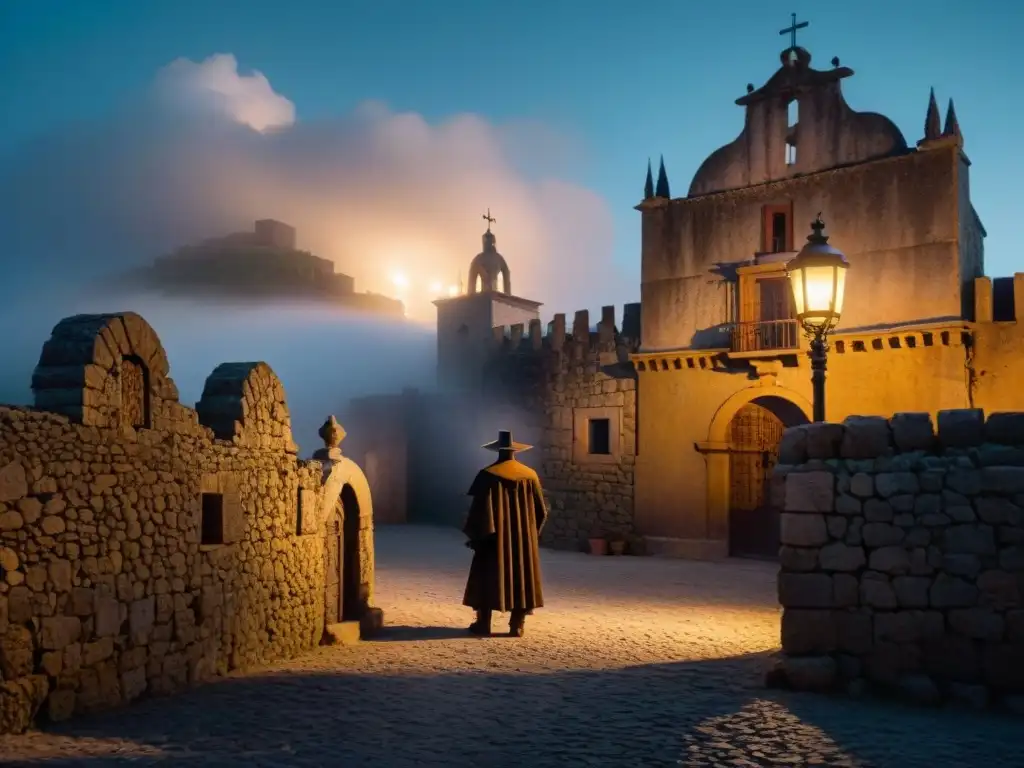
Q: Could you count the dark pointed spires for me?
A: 4